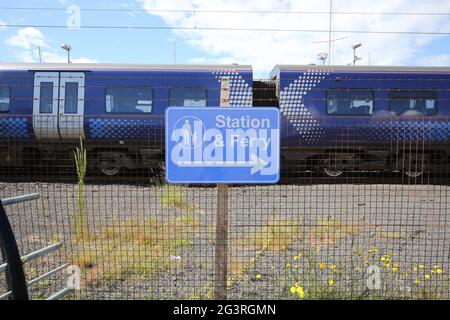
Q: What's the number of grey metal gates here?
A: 1